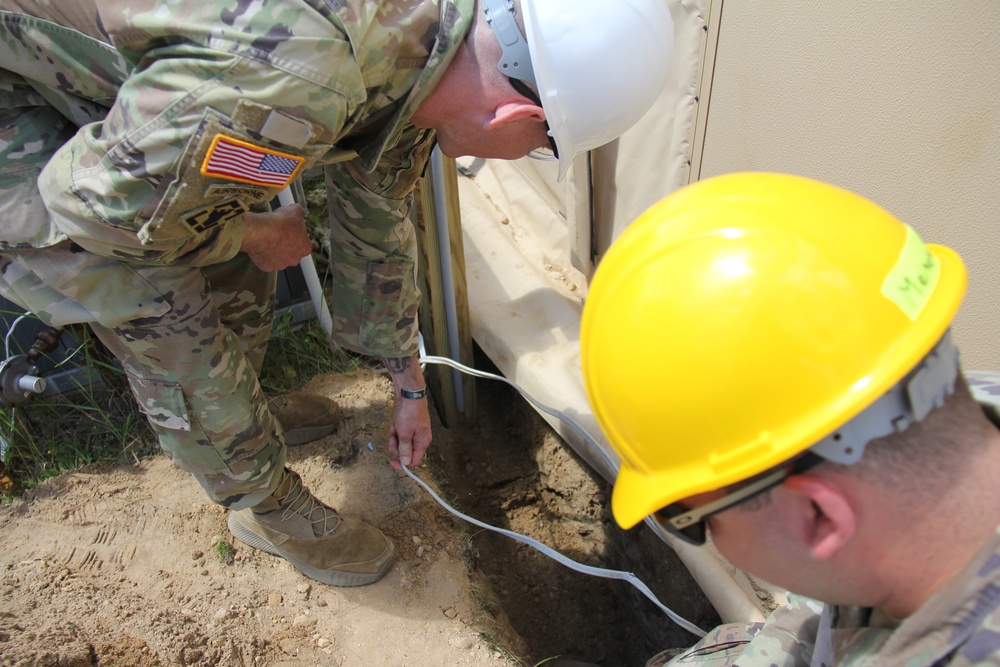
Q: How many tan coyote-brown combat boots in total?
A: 2